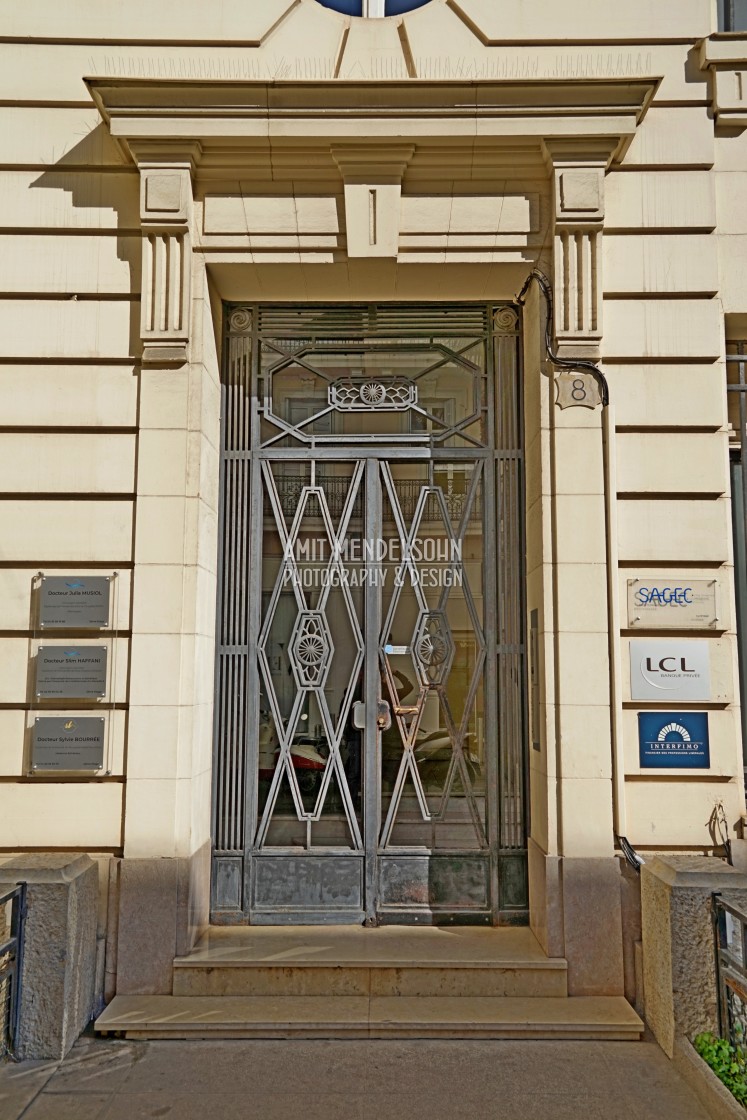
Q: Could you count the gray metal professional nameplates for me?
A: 3